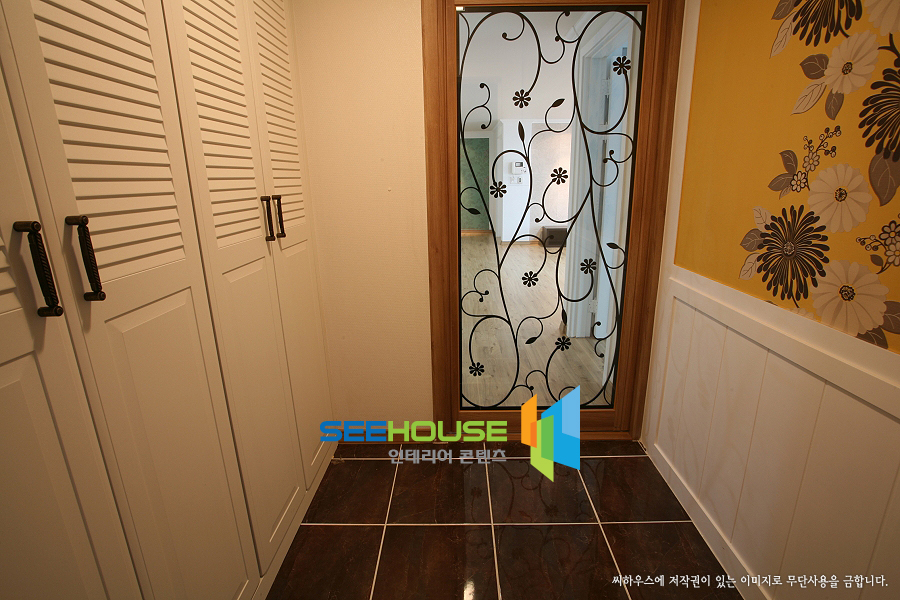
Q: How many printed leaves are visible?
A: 15